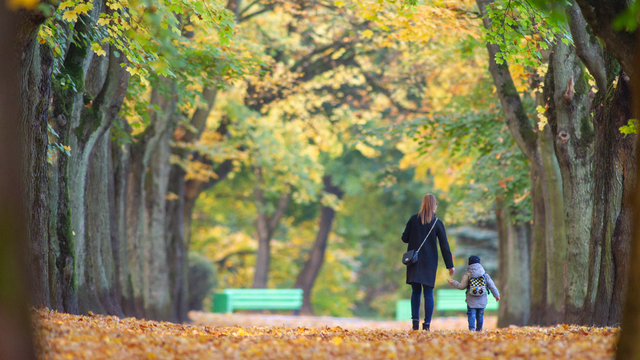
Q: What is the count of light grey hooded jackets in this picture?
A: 1